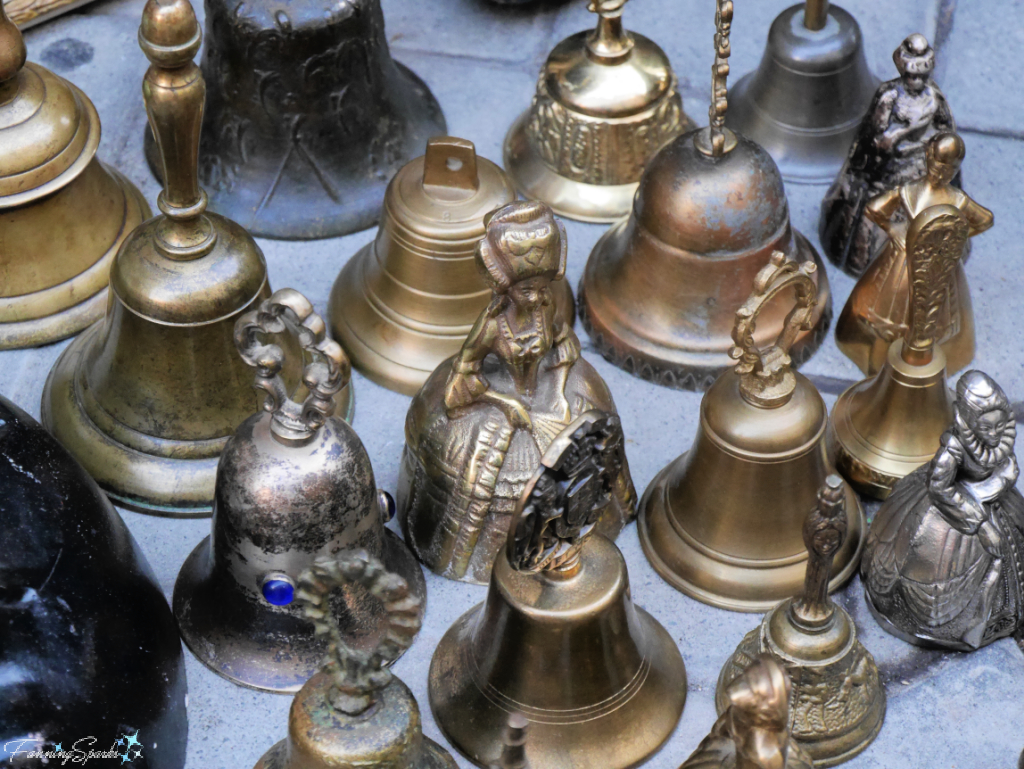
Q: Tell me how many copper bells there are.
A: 1